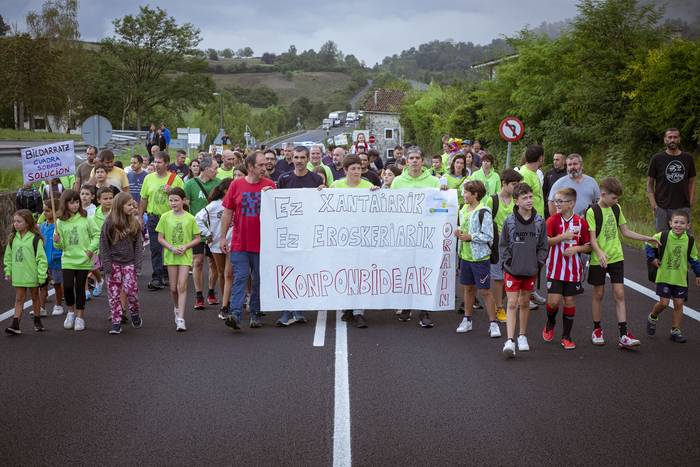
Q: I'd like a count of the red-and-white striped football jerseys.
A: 1